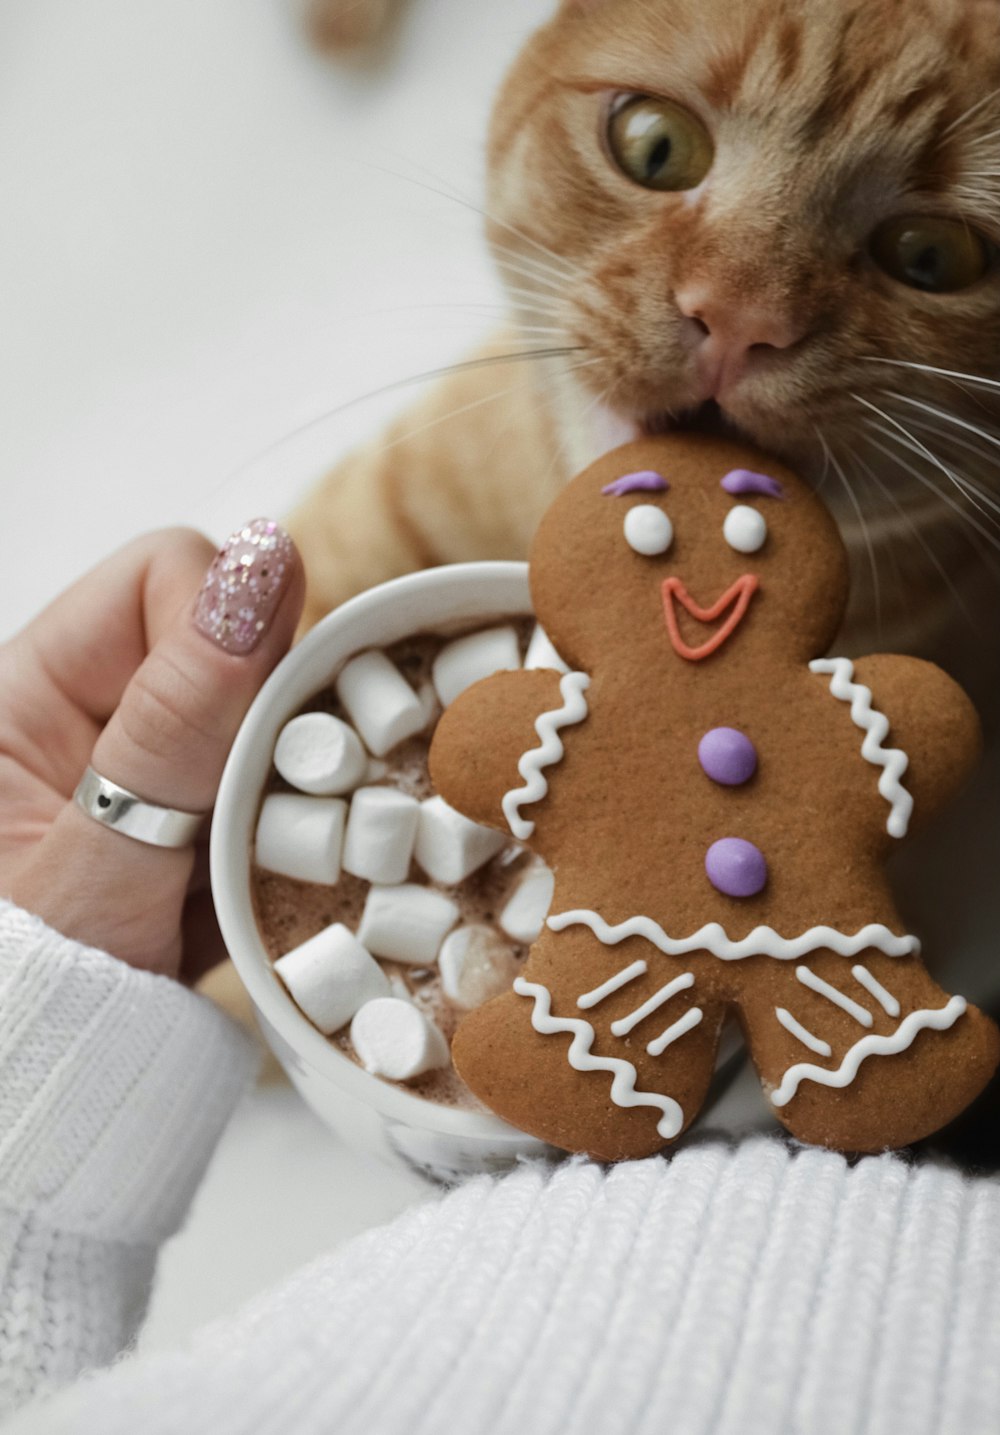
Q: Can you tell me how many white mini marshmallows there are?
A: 12